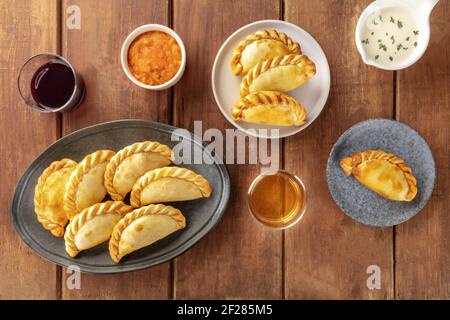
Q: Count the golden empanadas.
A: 10